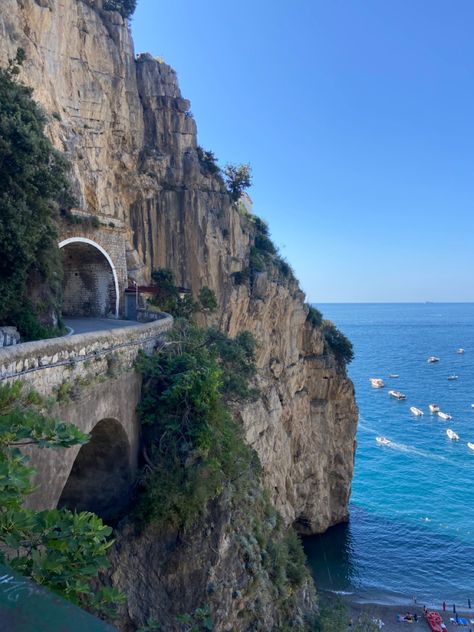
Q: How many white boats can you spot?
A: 13